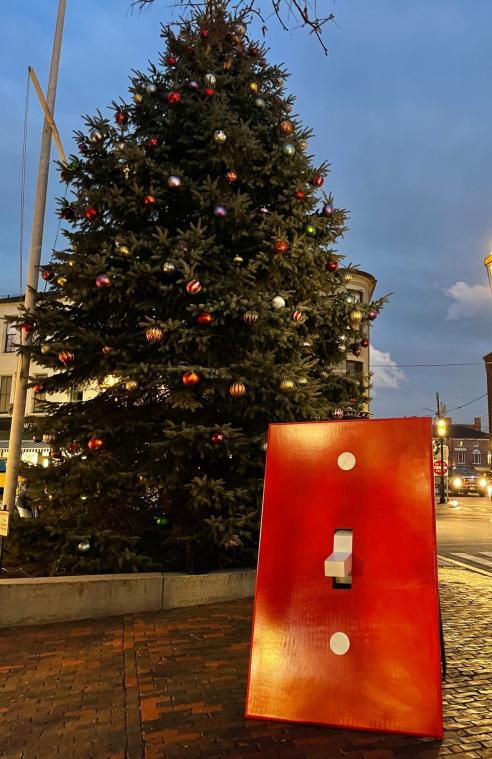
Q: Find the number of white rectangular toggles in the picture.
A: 1